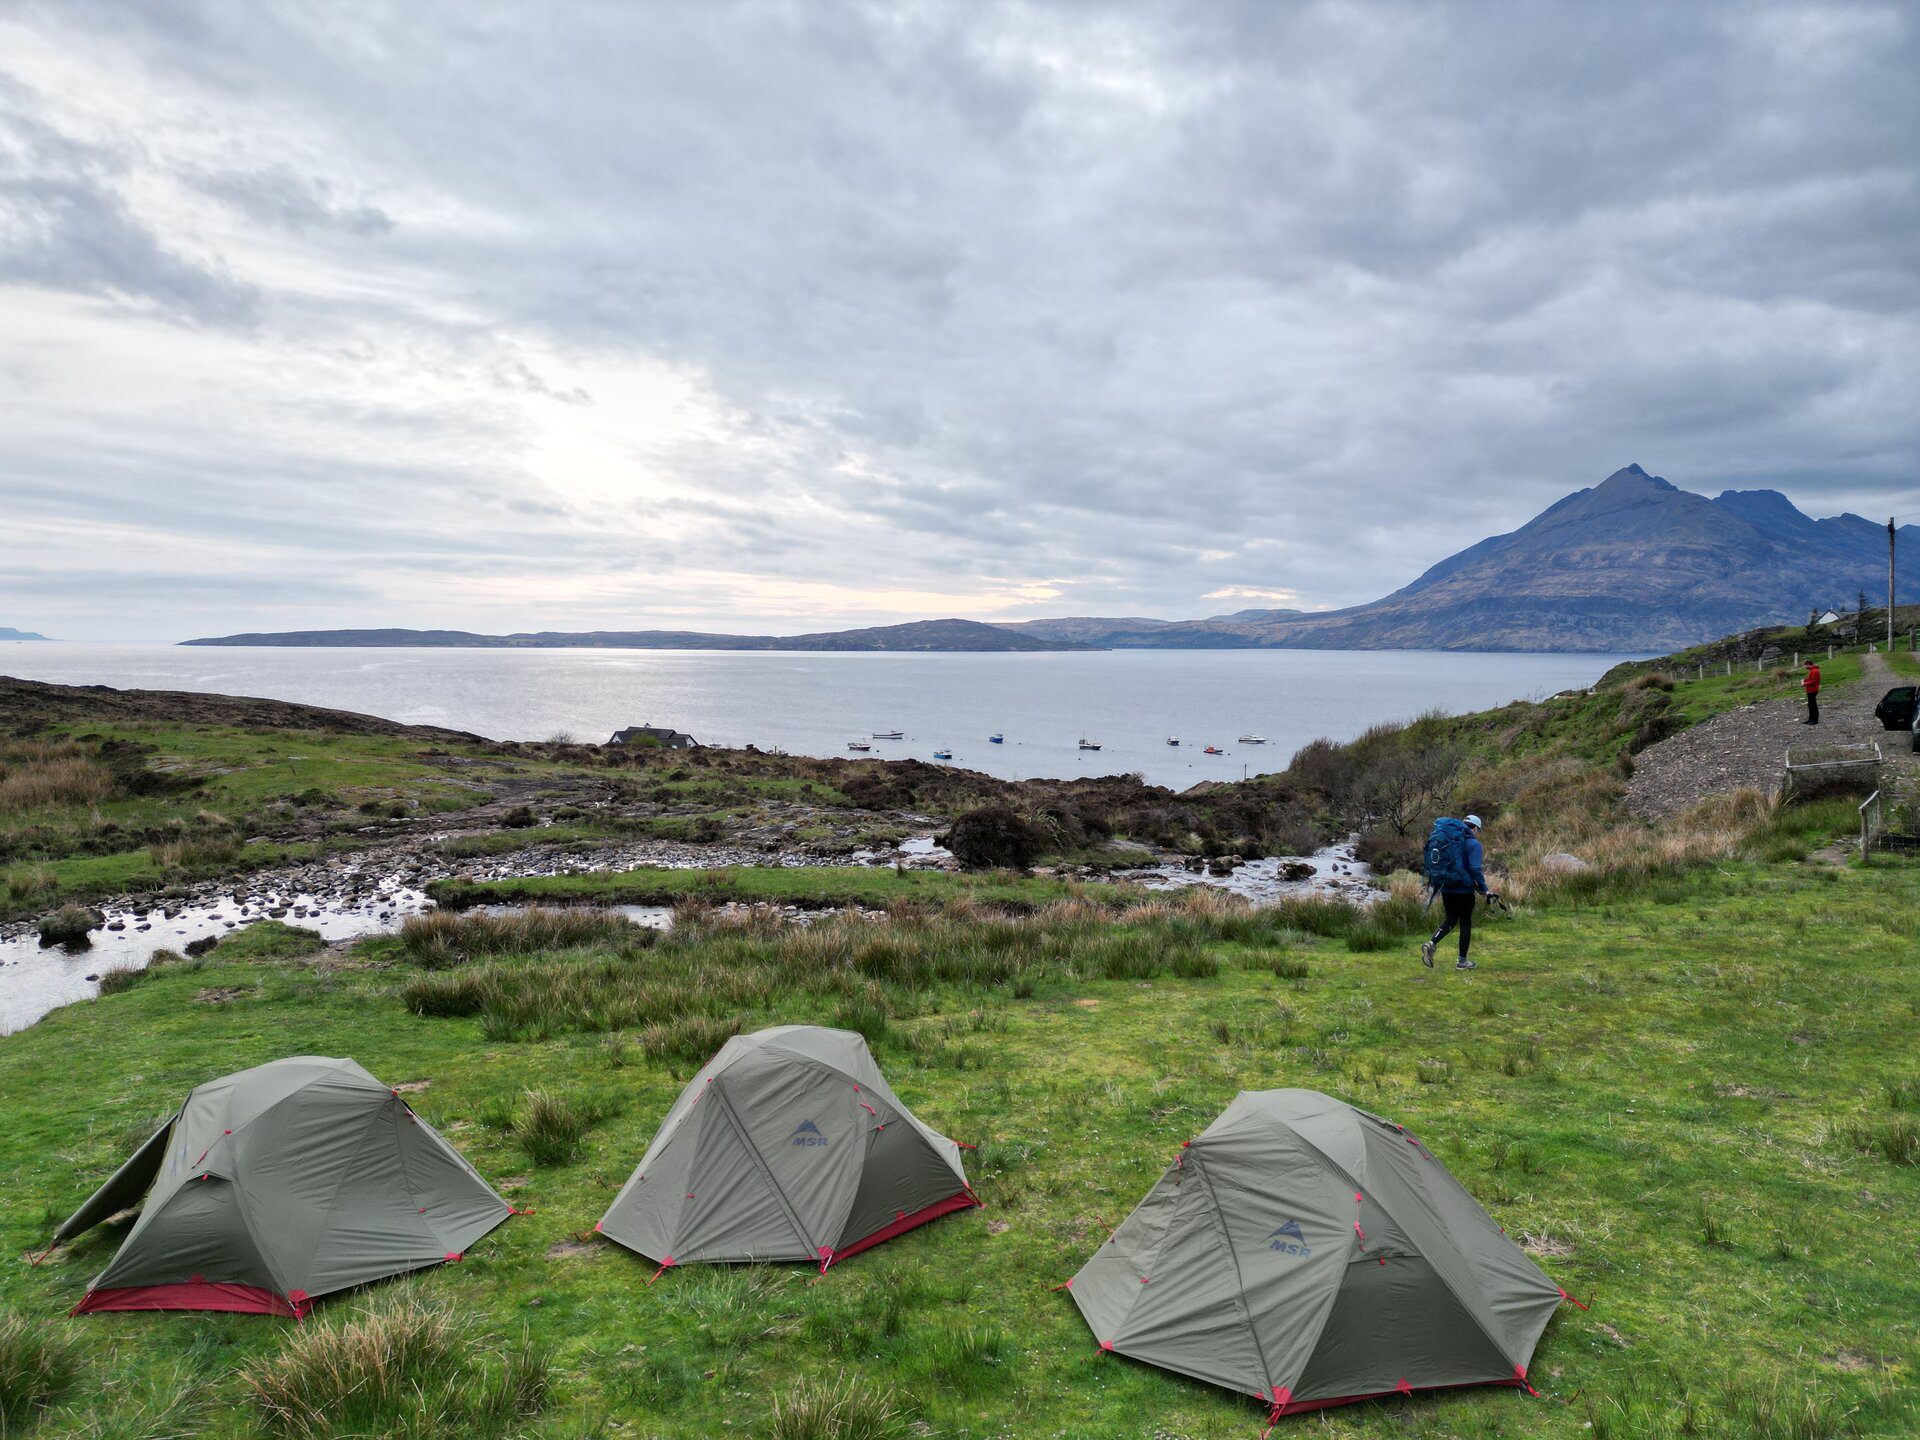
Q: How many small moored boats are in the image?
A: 8